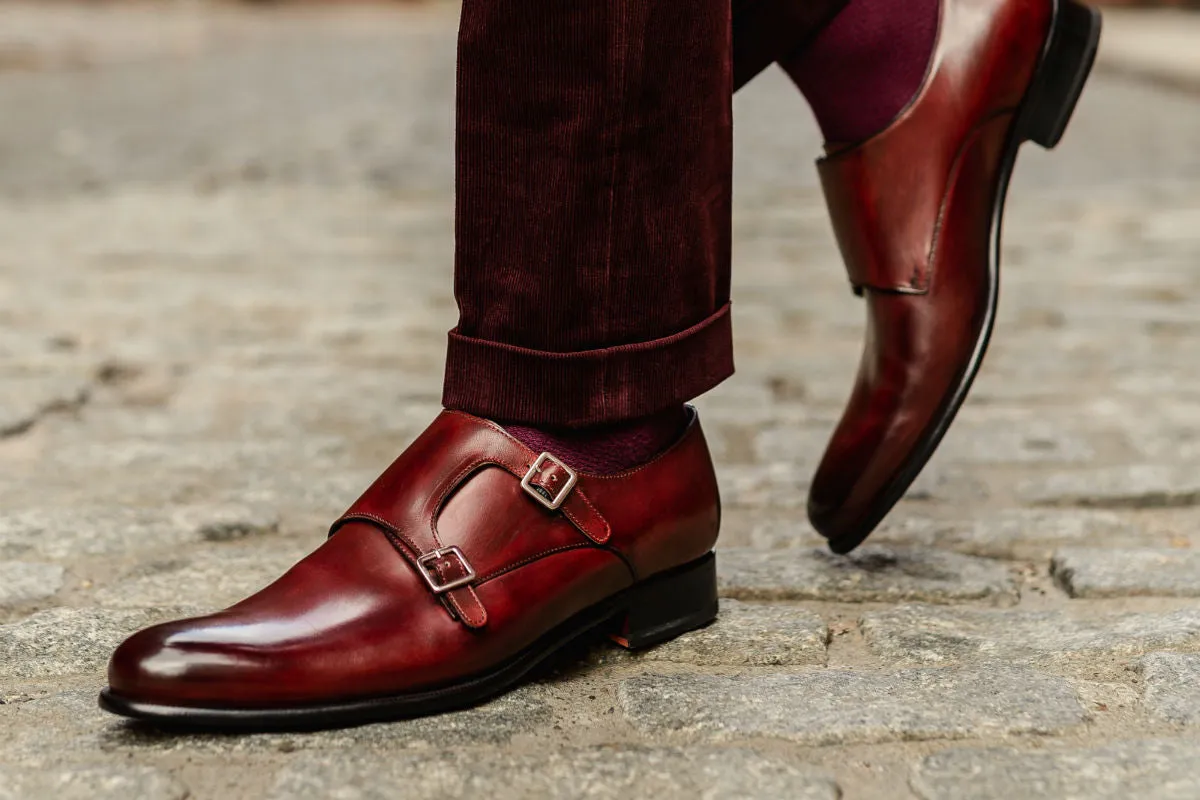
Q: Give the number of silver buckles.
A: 2